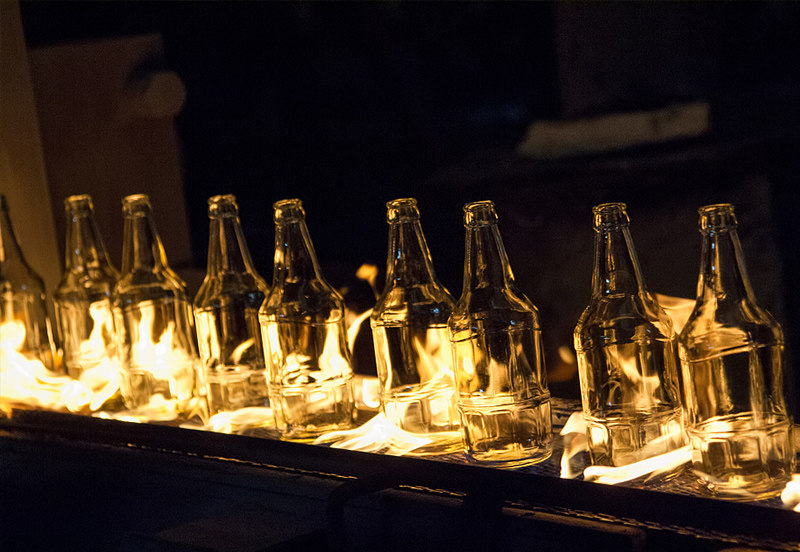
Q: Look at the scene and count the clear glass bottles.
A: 9